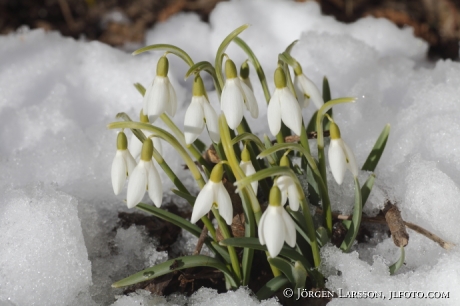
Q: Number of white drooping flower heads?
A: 14